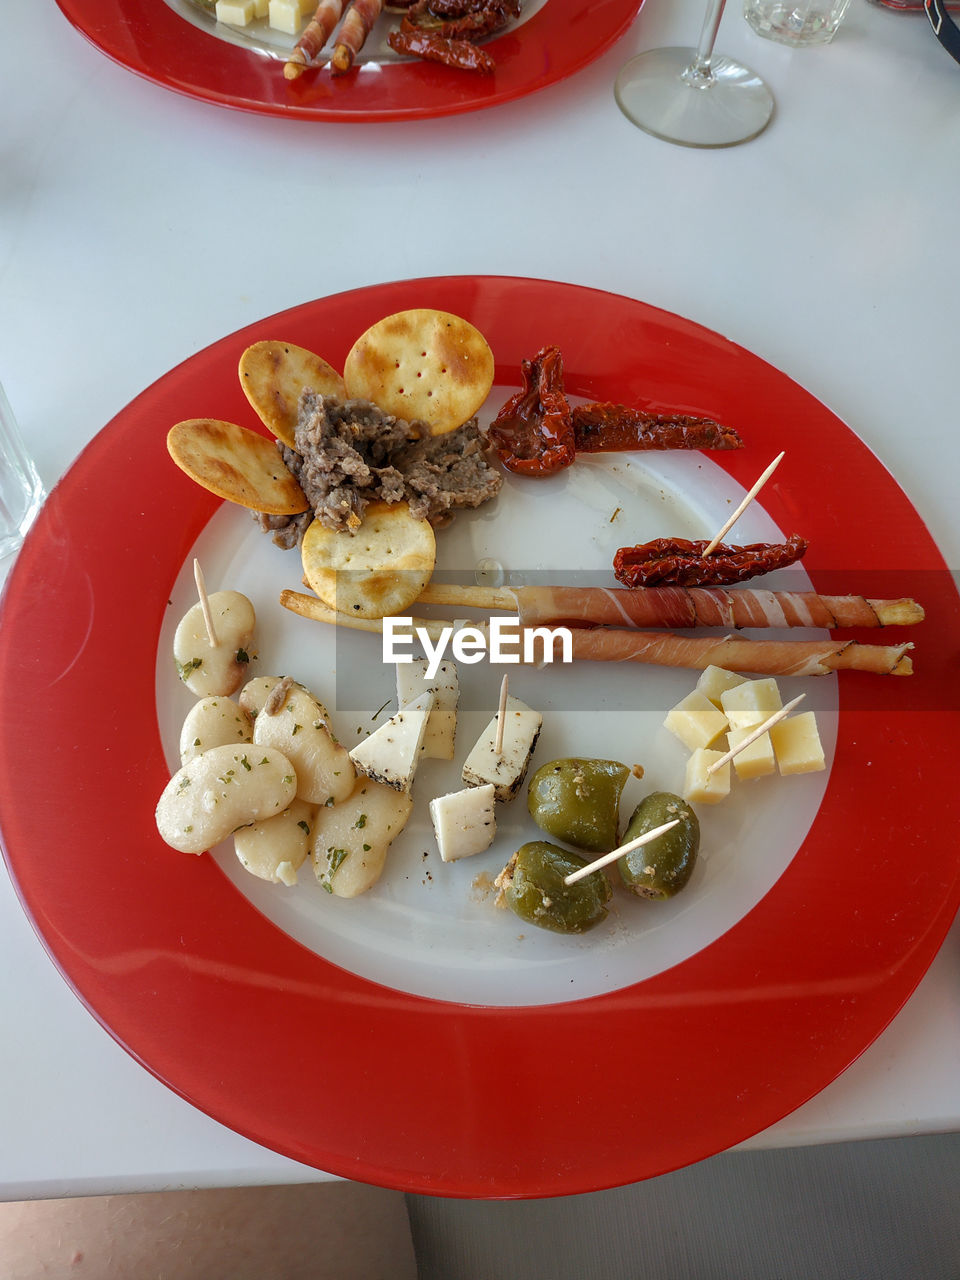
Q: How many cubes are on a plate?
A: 6